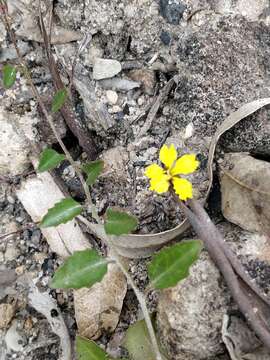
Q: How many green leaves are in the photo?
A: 10